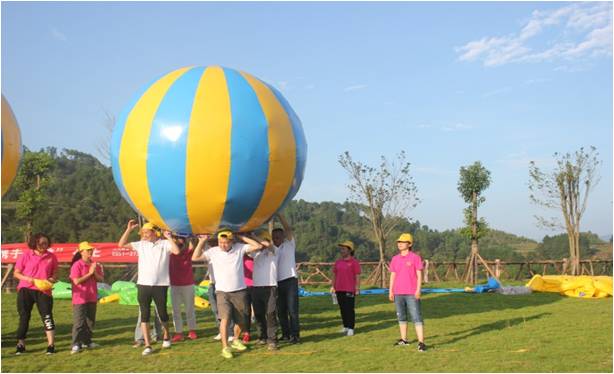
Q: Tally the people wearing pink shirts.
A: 6